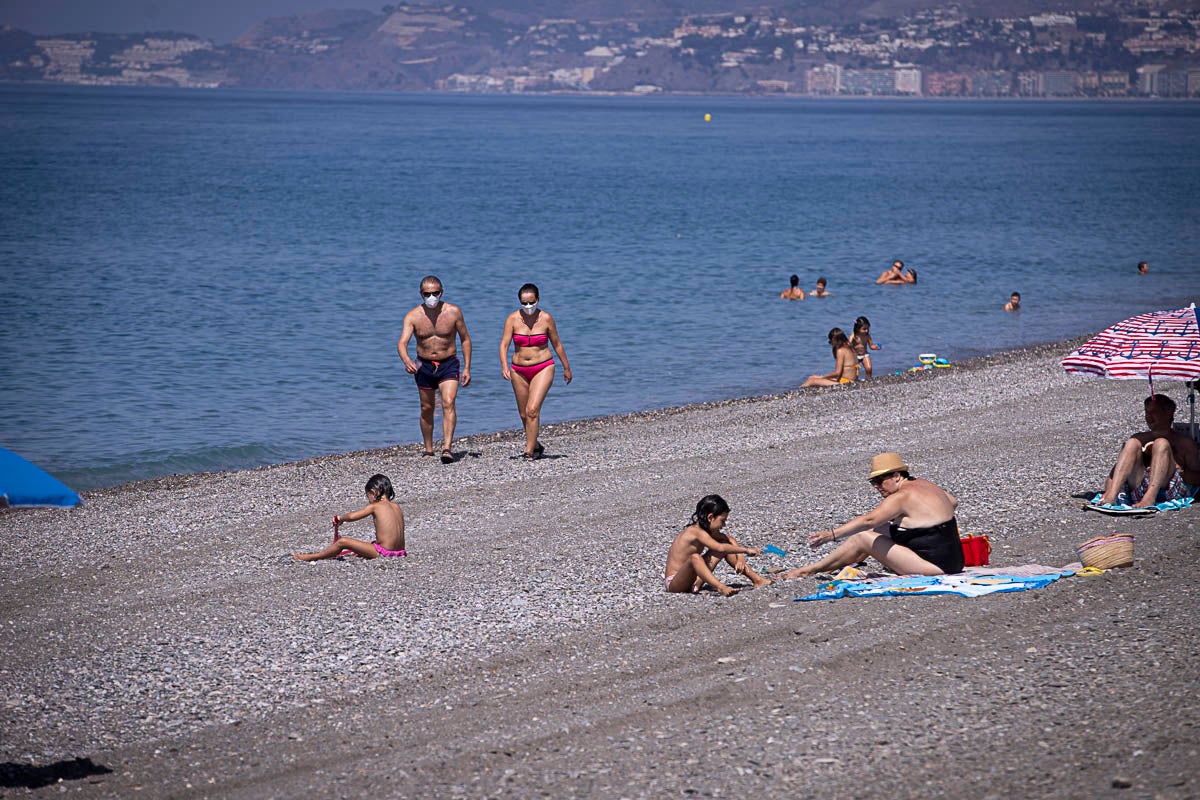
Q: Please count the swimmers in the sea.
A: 6